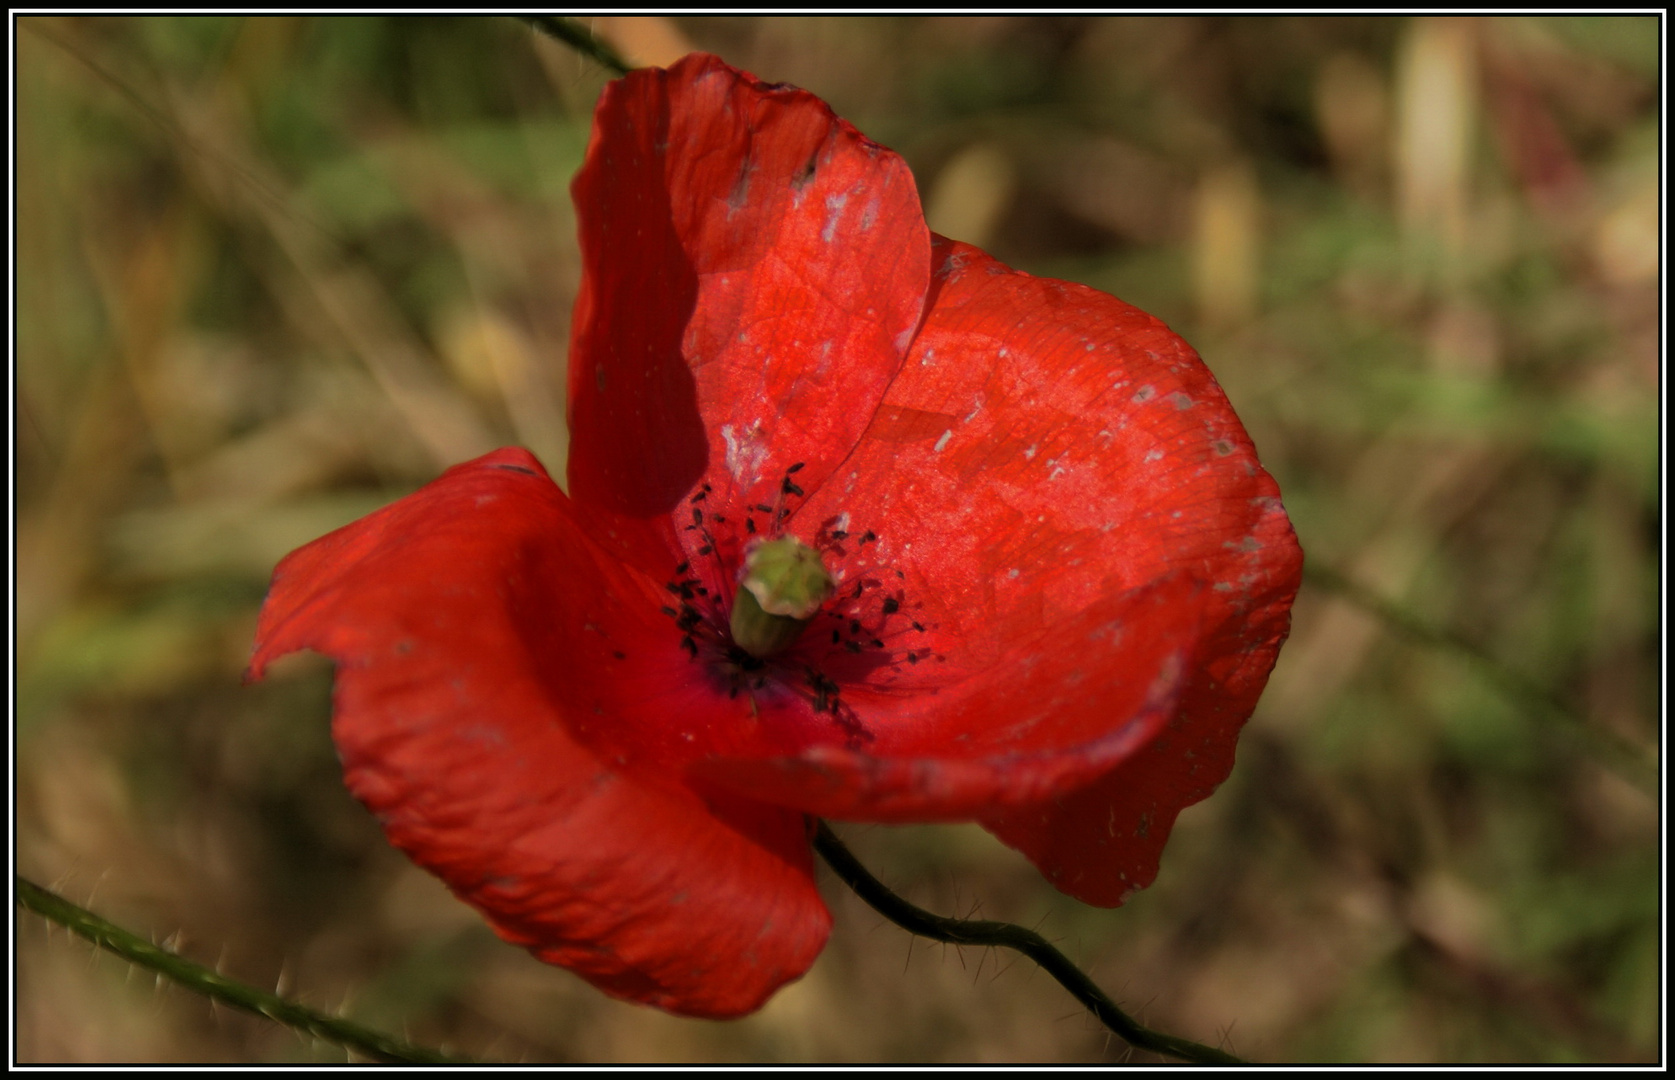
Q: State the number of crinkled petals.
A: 4